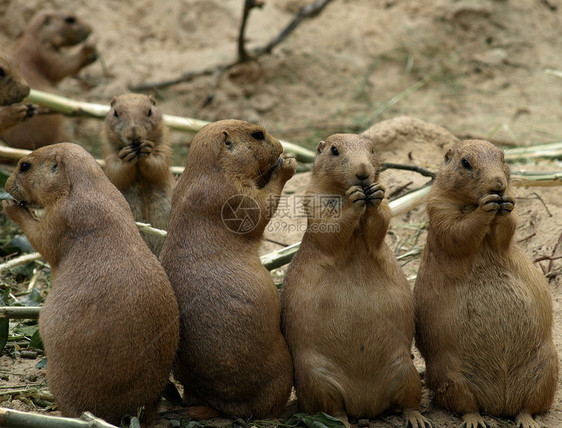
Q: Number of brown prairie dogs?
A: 7